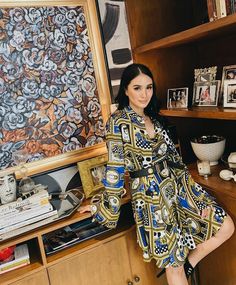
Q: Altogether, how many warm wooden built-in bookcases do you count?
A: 1